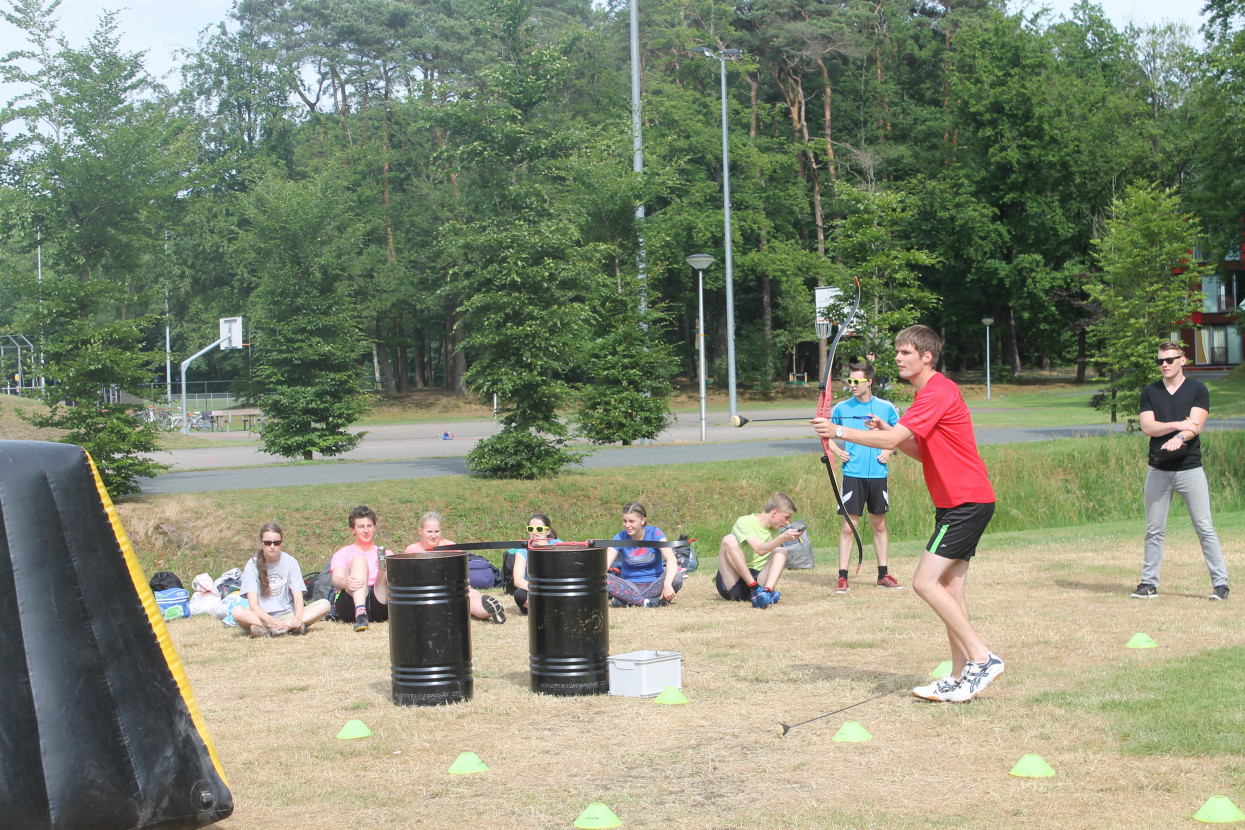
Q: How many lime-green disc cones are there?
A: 9